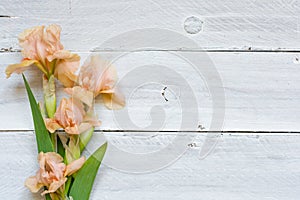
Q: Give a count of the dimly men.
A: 0